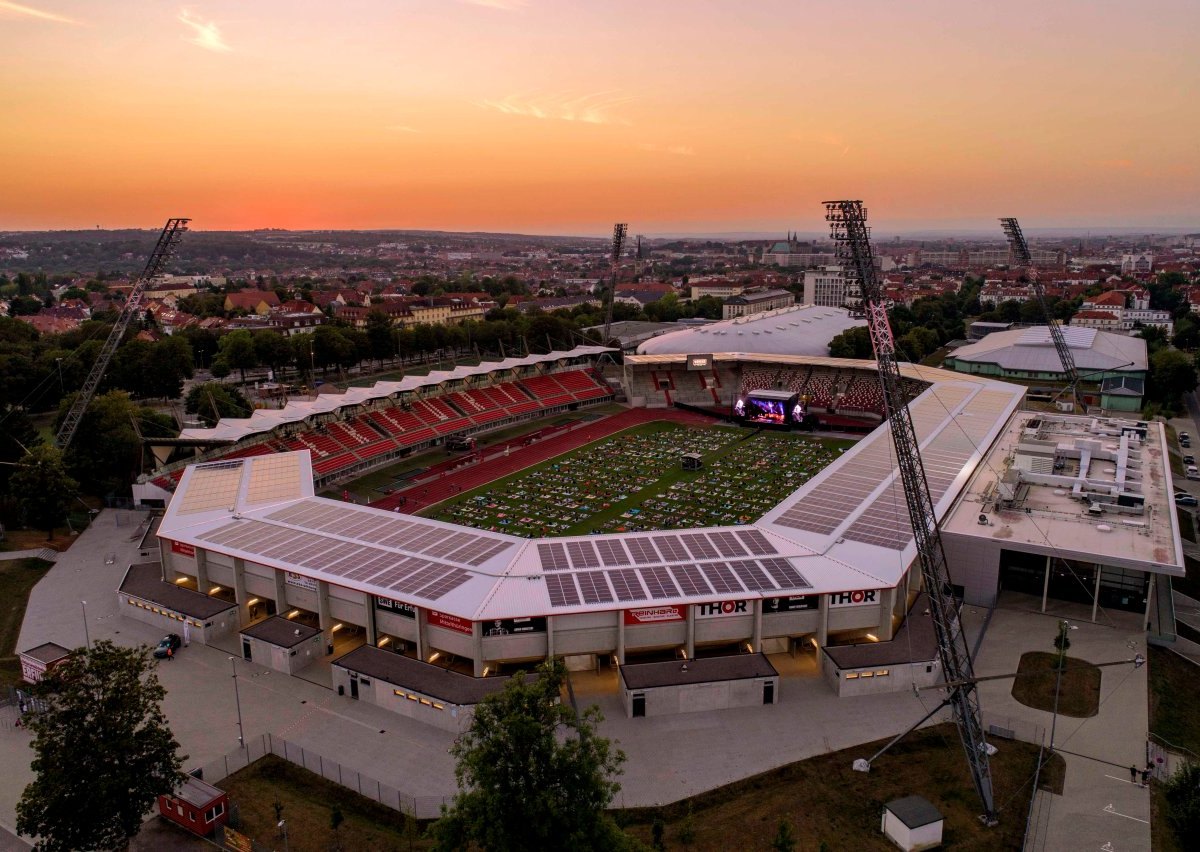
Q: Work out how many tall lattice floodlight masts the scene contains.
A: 4